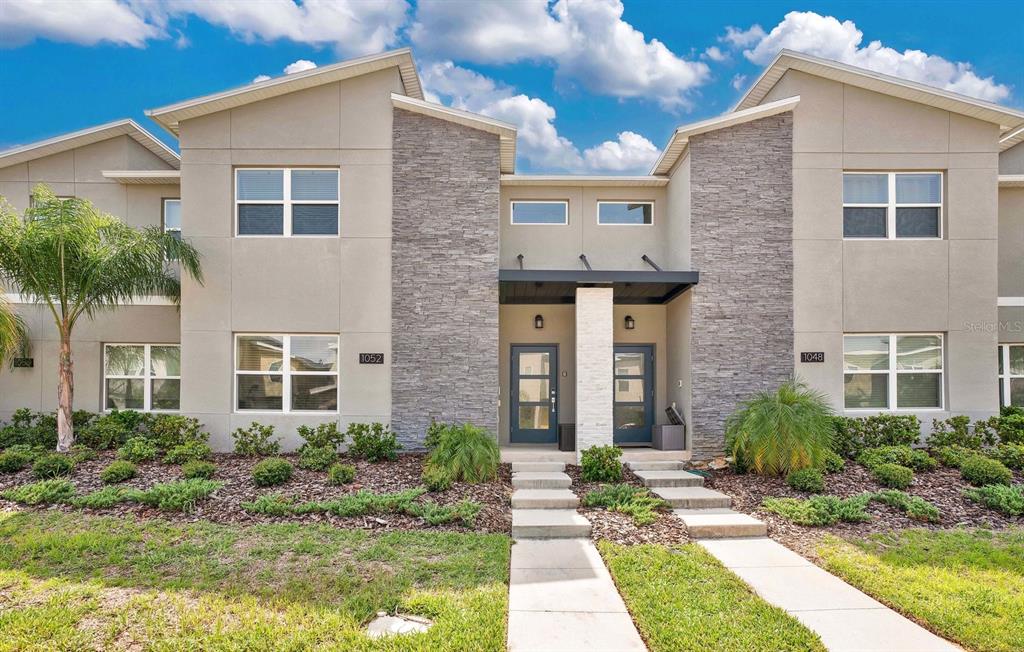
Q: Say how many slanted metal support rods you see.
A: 3